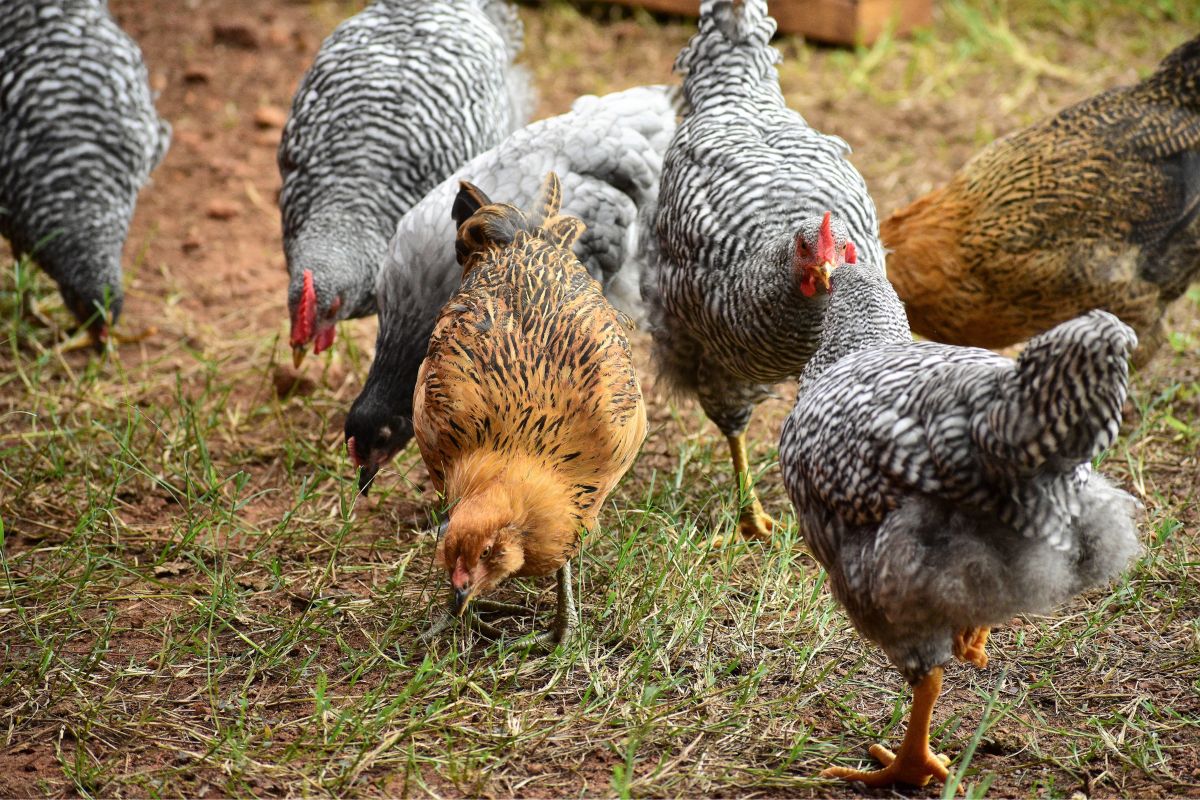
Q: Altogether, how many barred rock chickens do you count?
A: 4